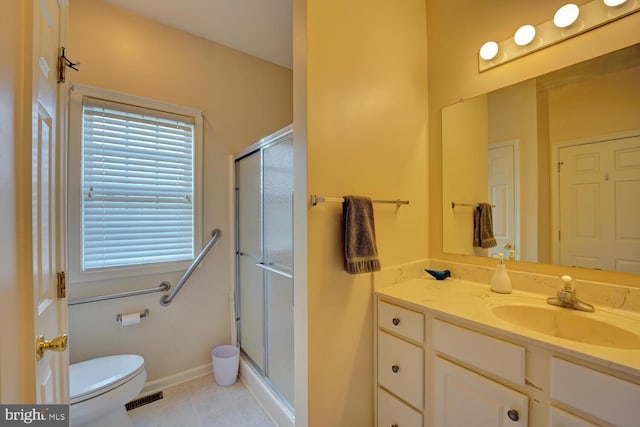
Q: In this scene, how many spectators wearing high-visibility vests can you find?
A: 0